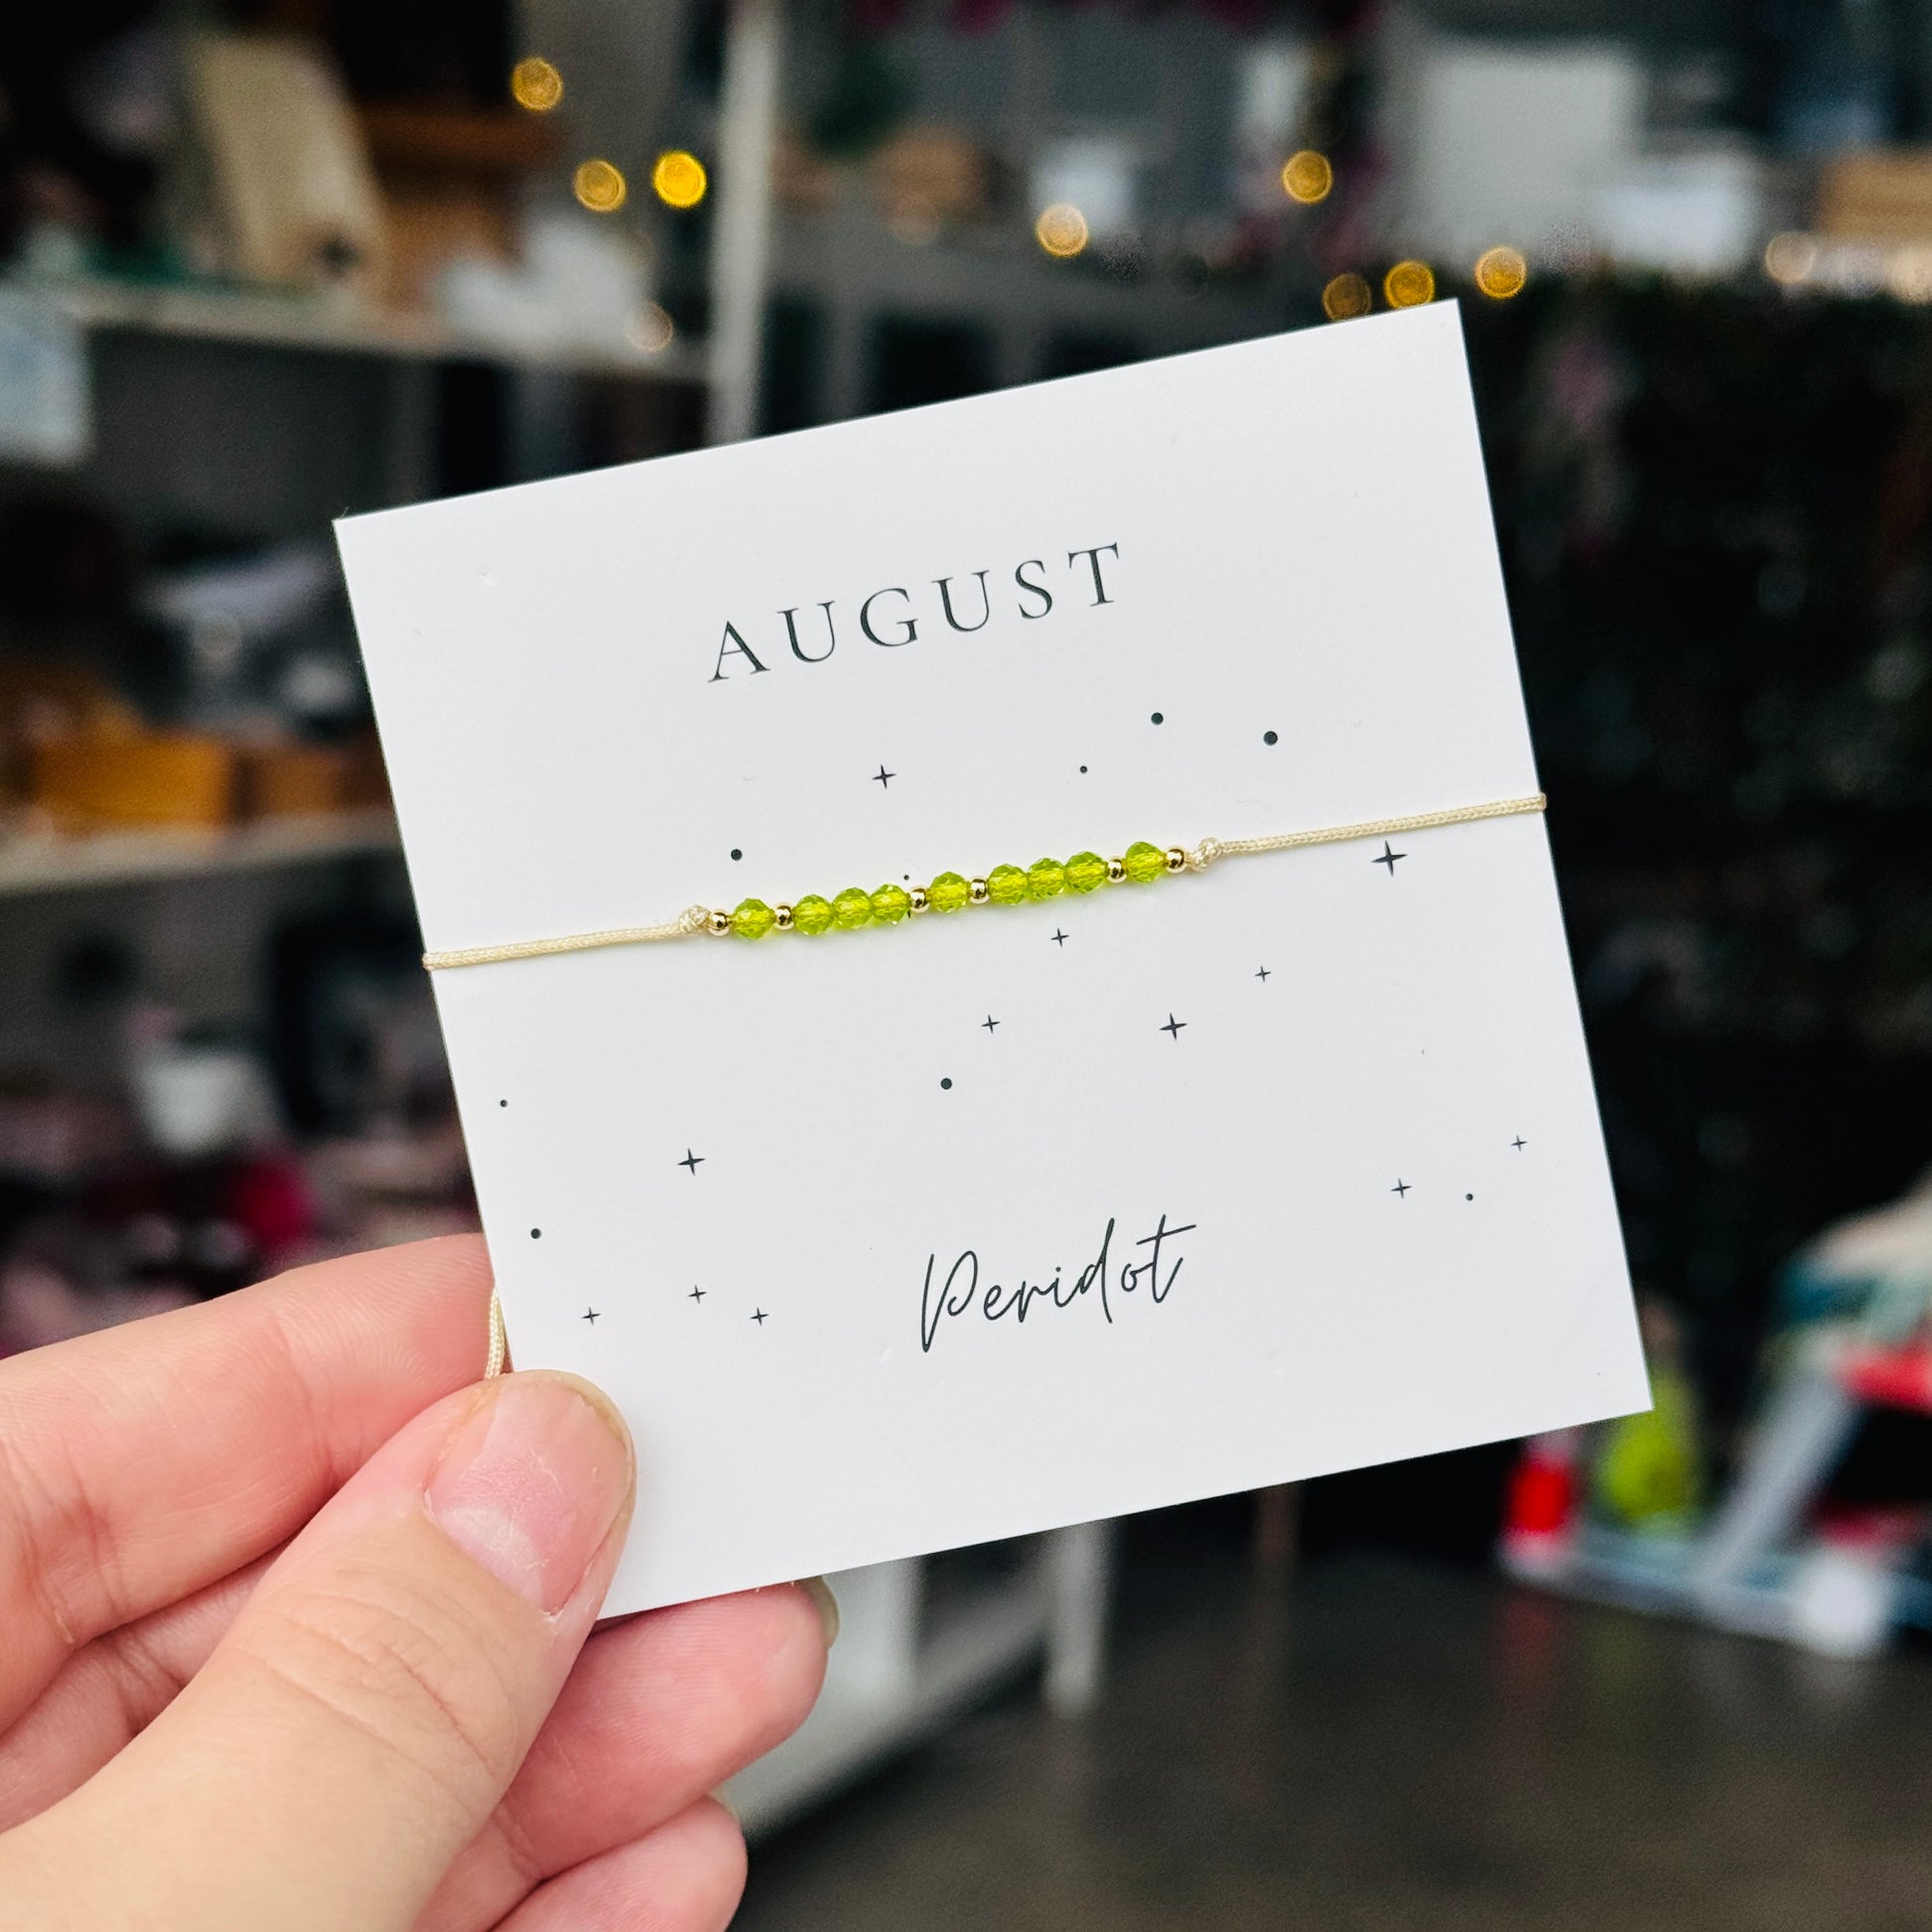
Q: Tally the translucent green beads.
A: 9